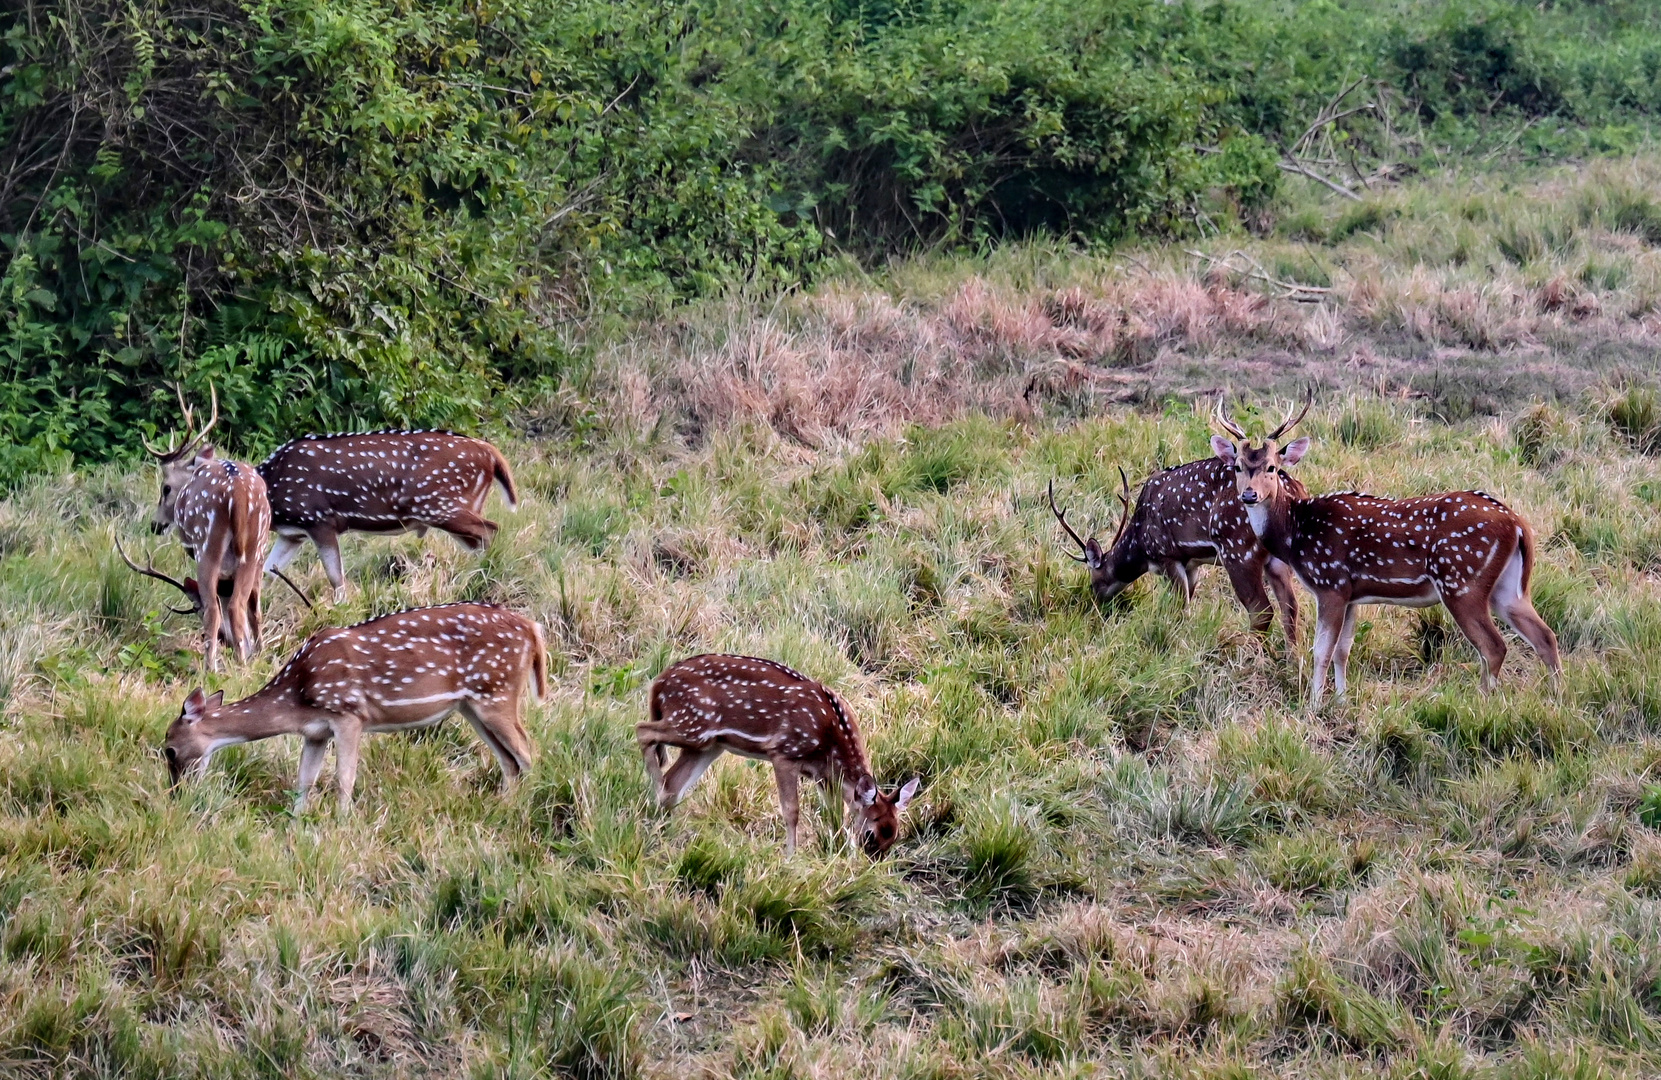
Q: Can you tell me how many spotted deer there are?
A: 6